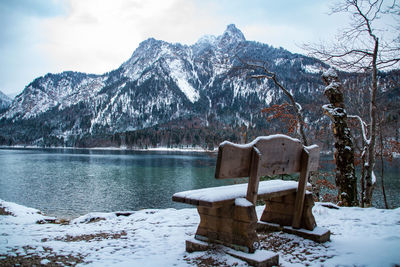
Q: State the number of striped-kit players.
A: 0